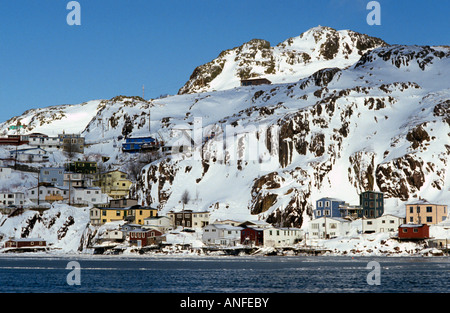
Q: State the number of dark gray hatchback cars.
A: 0